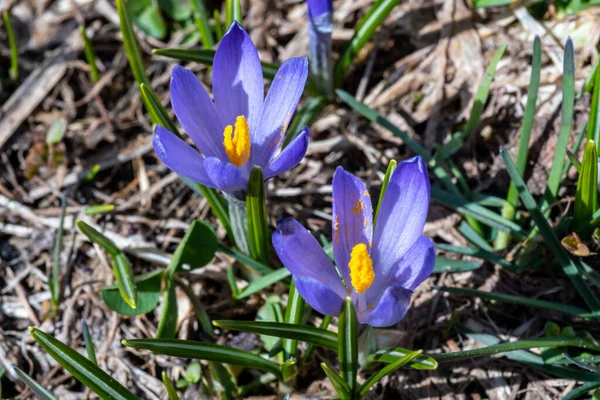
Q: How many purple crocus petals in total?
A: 12